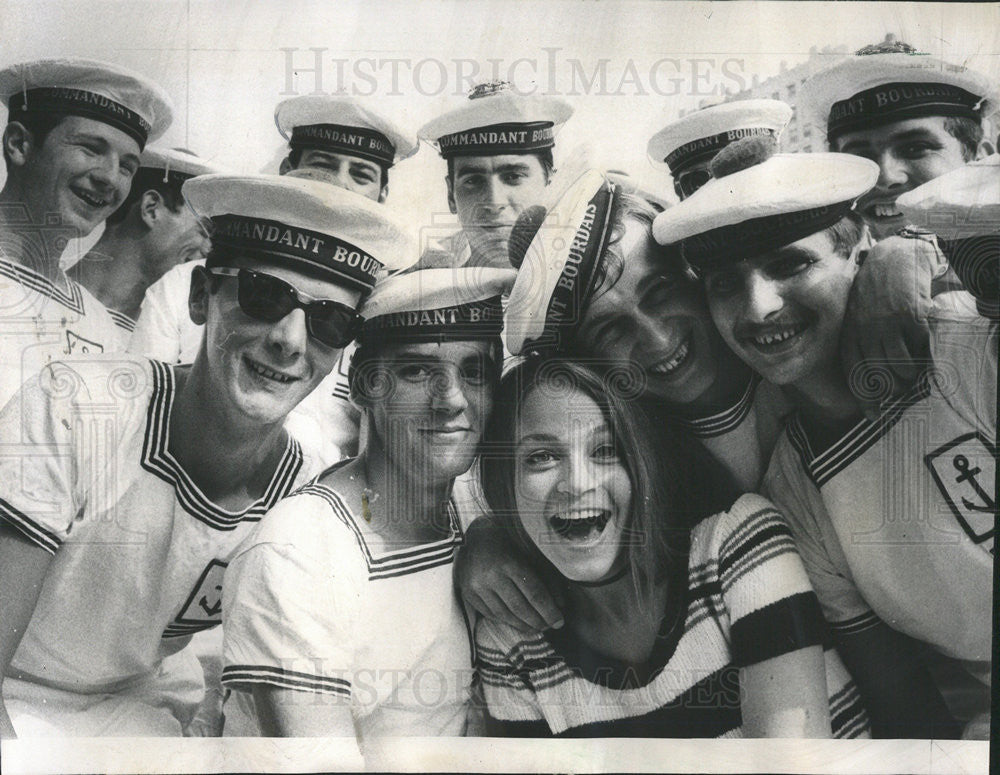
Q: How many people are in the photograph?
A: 12